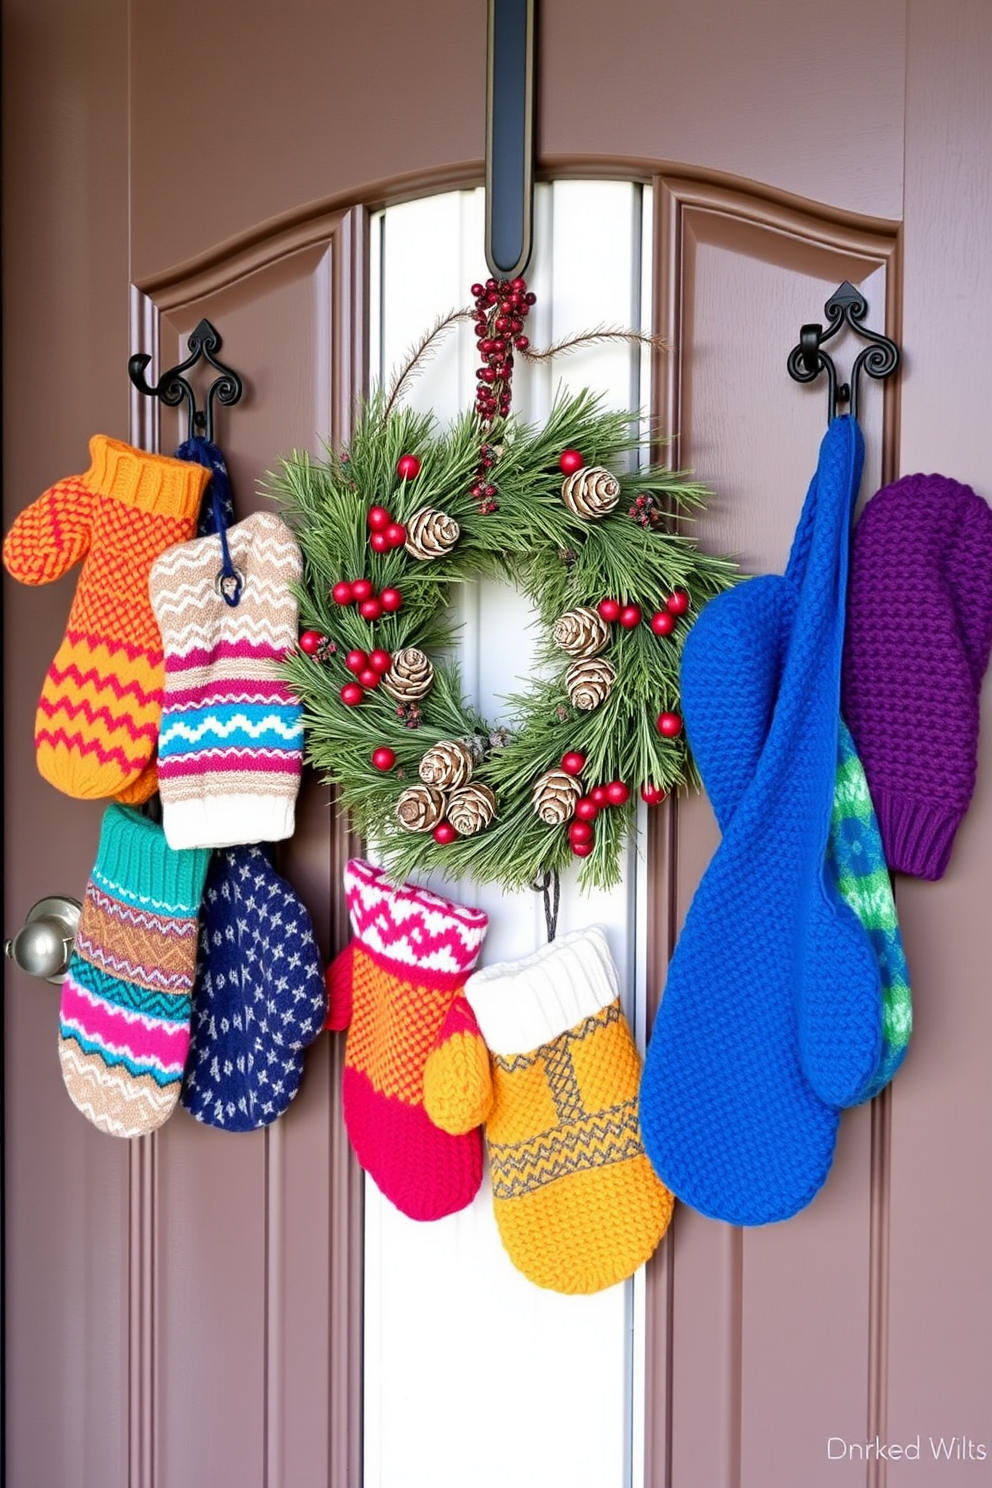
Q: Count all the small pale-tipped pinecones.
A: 9